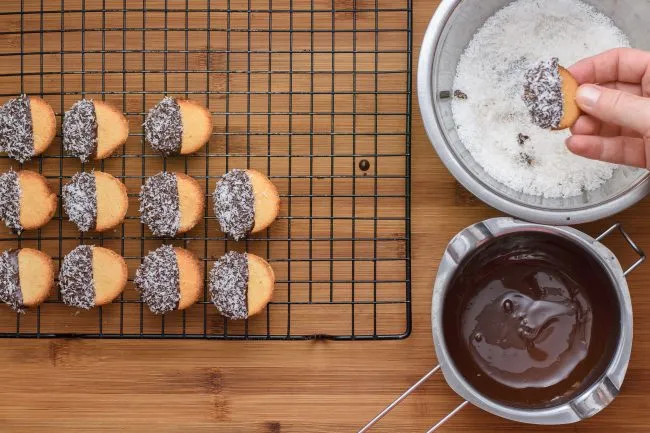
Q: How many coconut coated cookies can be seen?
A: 12